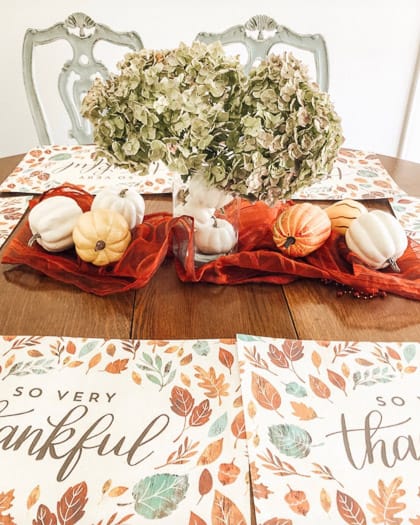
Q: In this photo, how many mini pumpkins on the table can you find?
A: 7